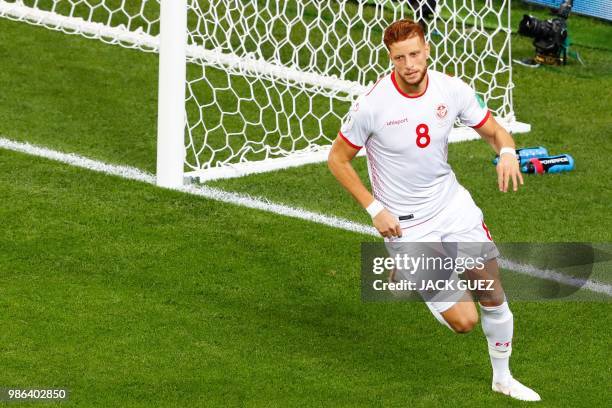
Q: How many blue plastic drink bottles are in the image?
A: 2